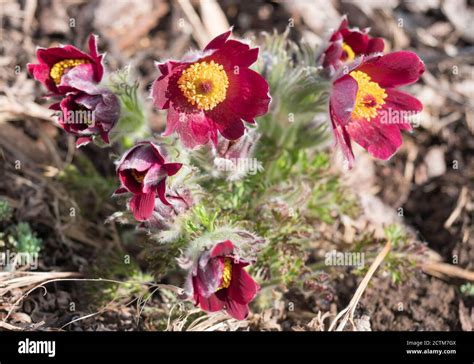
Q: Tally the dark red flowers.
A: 7